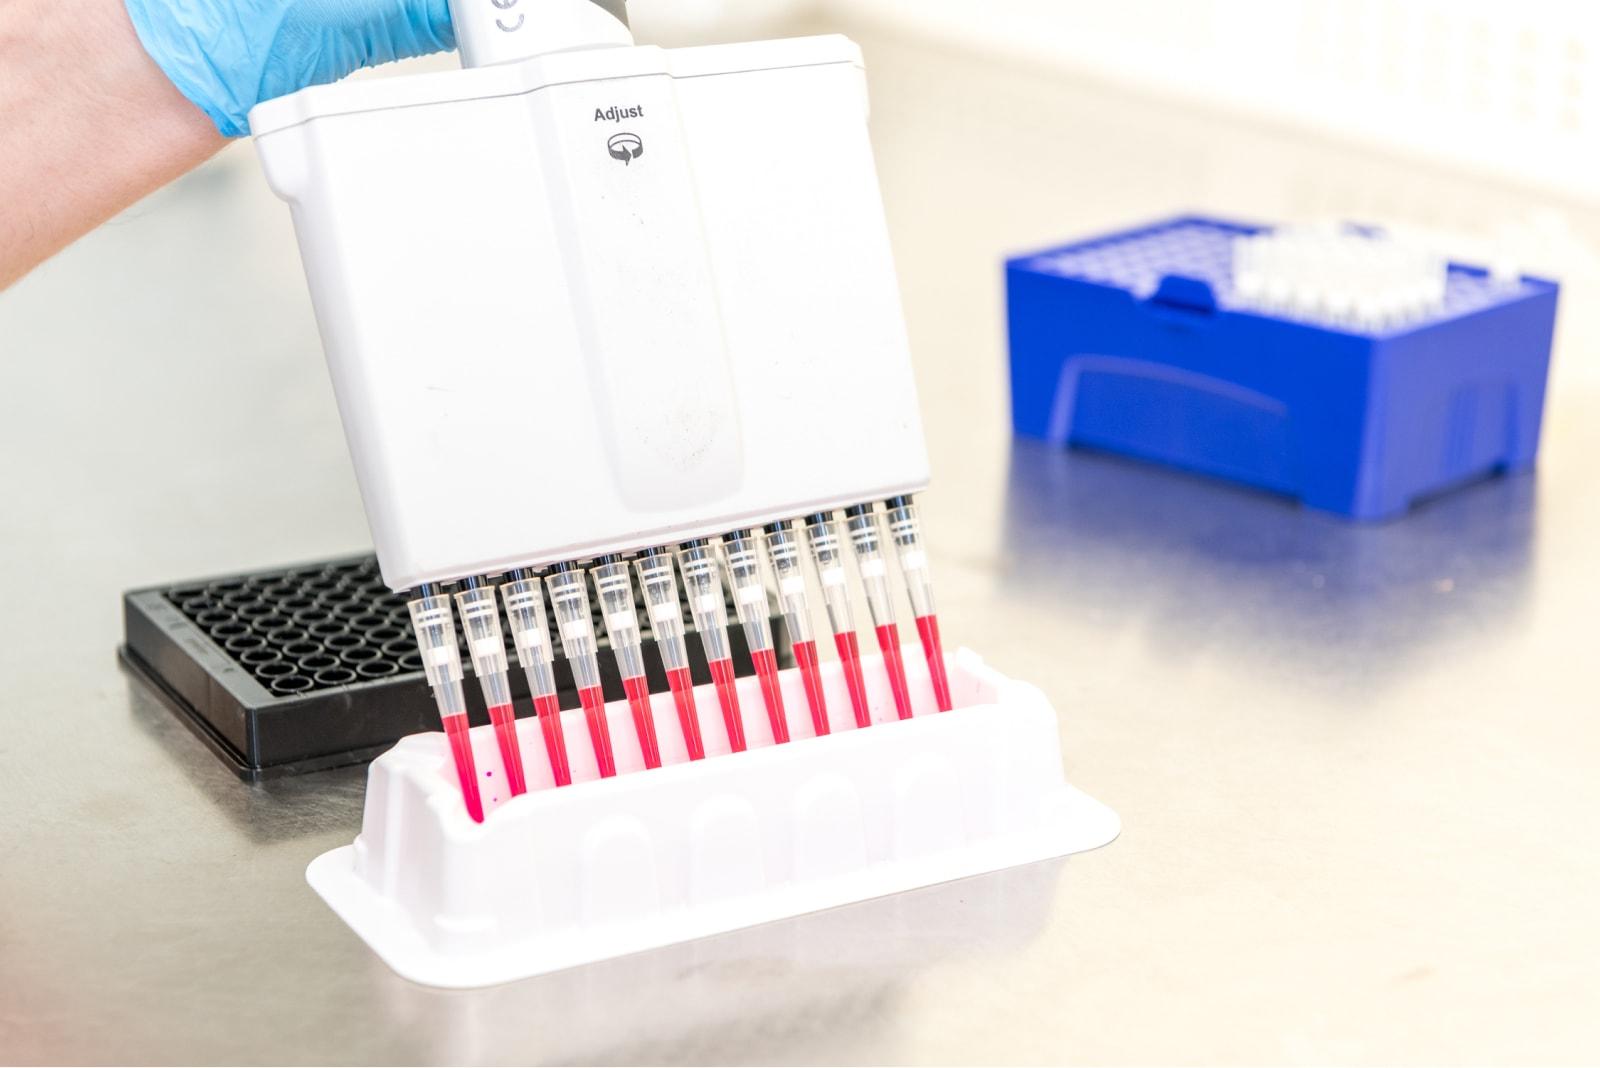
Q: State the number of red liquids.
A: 12